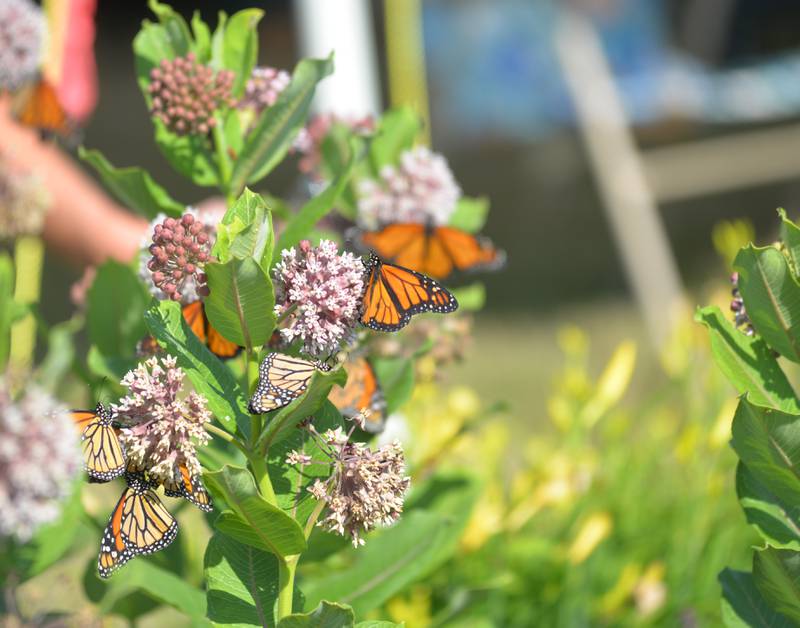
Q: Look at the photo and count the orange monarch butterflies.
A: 9